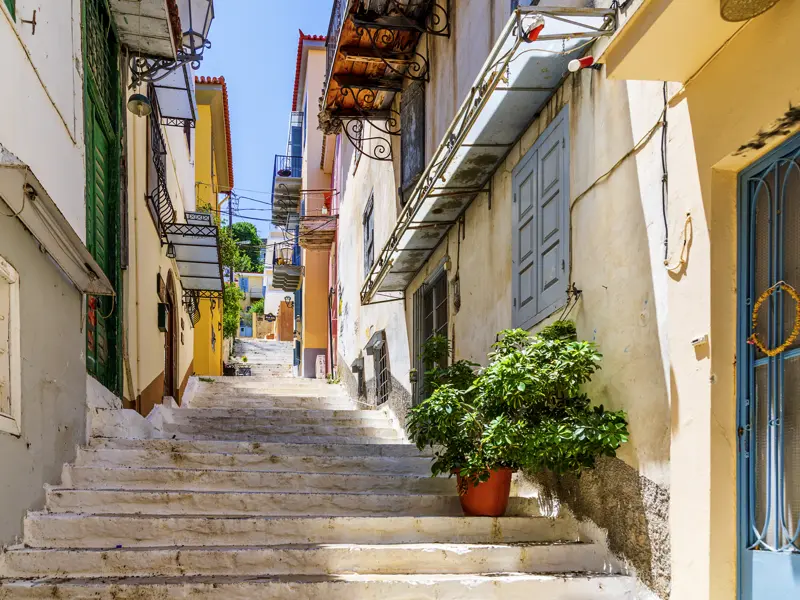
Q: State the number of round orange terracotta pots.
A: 1